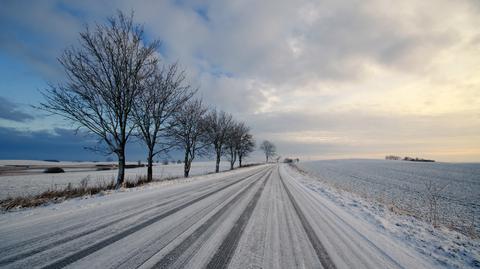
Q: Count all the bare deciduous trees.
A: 7